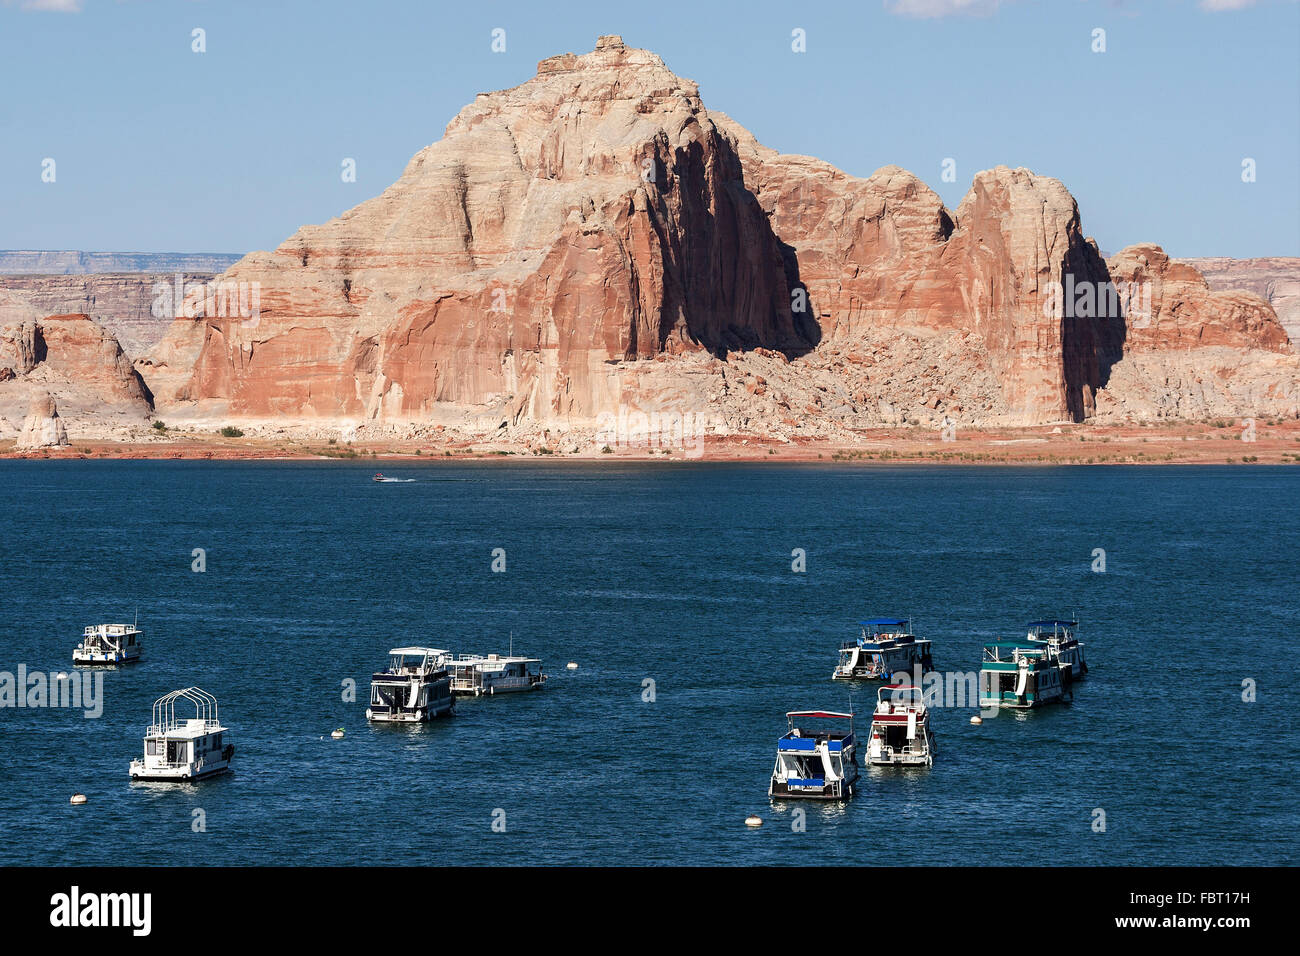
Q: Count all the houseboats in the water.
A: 9